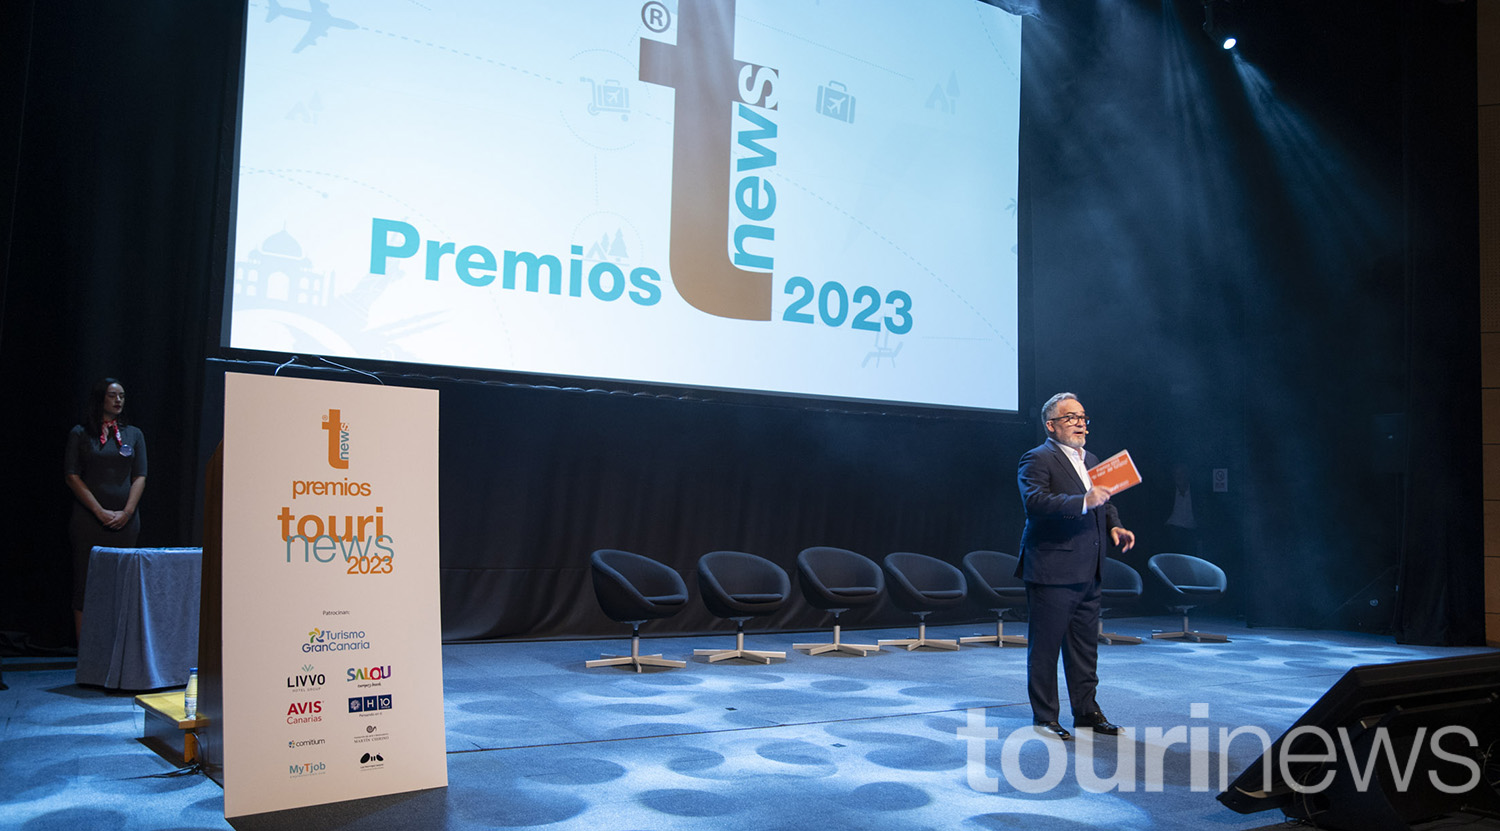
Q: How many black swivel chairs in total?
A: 7